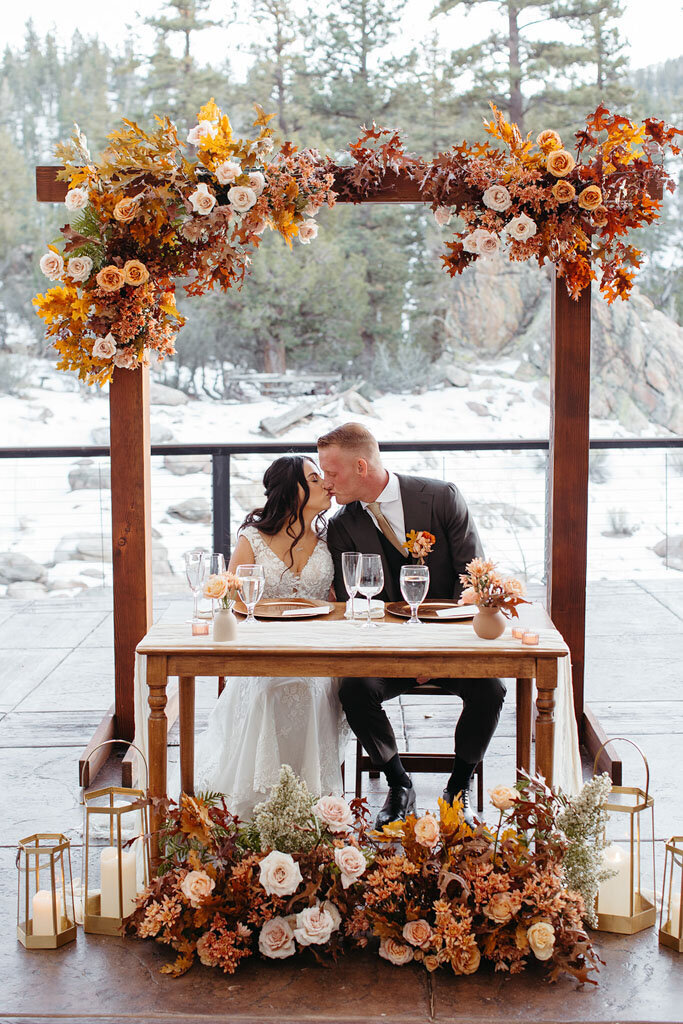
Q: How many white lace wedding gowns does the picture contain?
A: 1